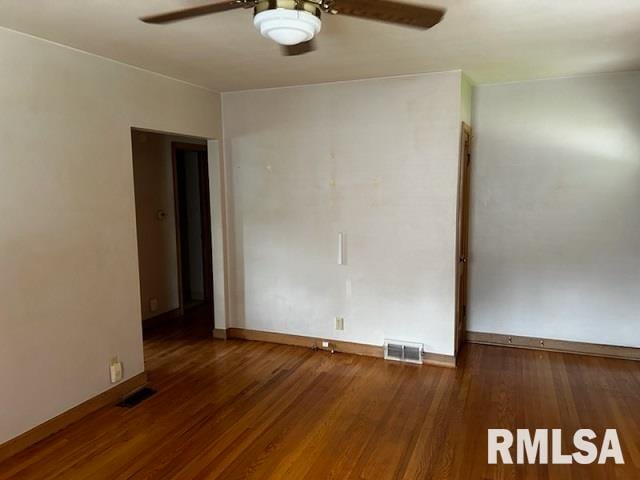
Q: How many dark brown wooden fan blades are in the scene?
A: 3